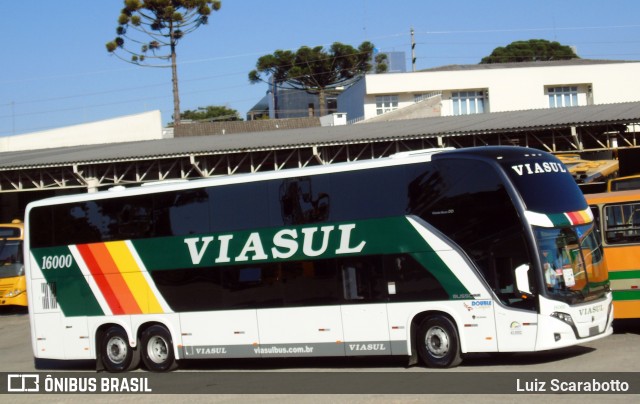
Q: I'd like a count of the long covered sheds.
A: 1